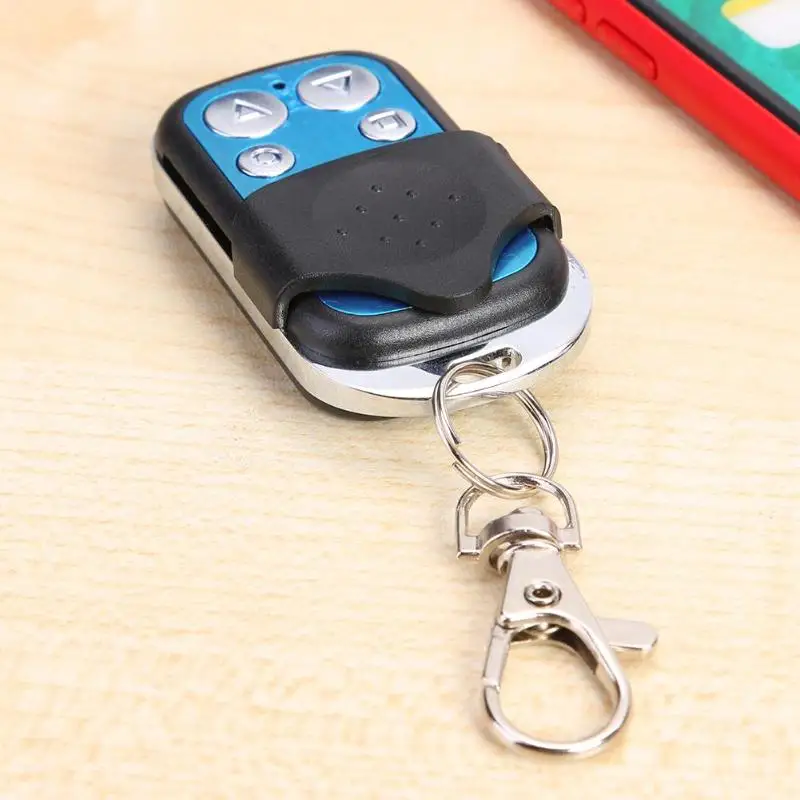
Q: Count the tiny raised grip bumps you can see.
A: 9